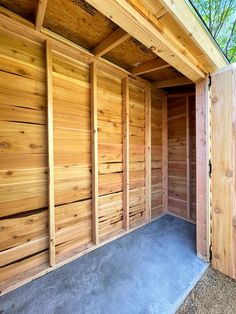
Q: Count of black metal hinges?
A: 3